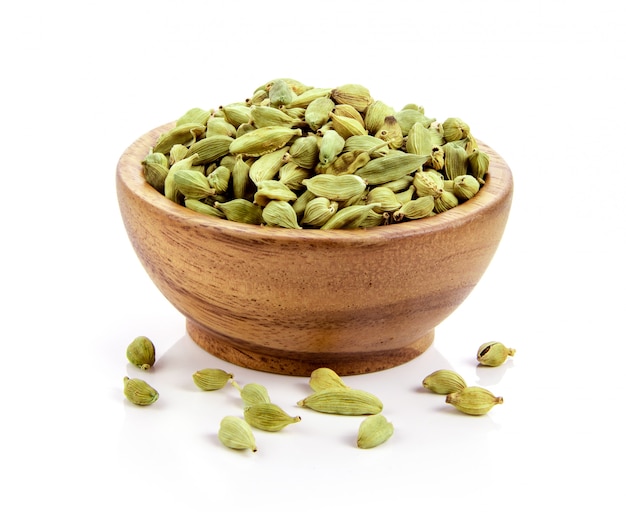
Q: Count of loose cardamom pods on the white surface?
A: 12